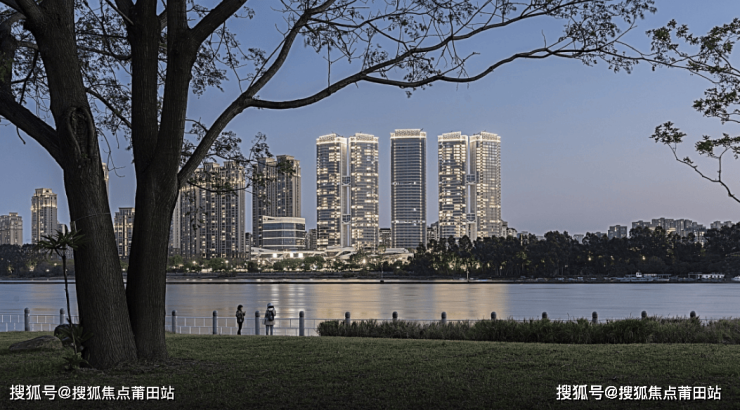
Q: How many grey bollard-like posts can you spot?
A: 14